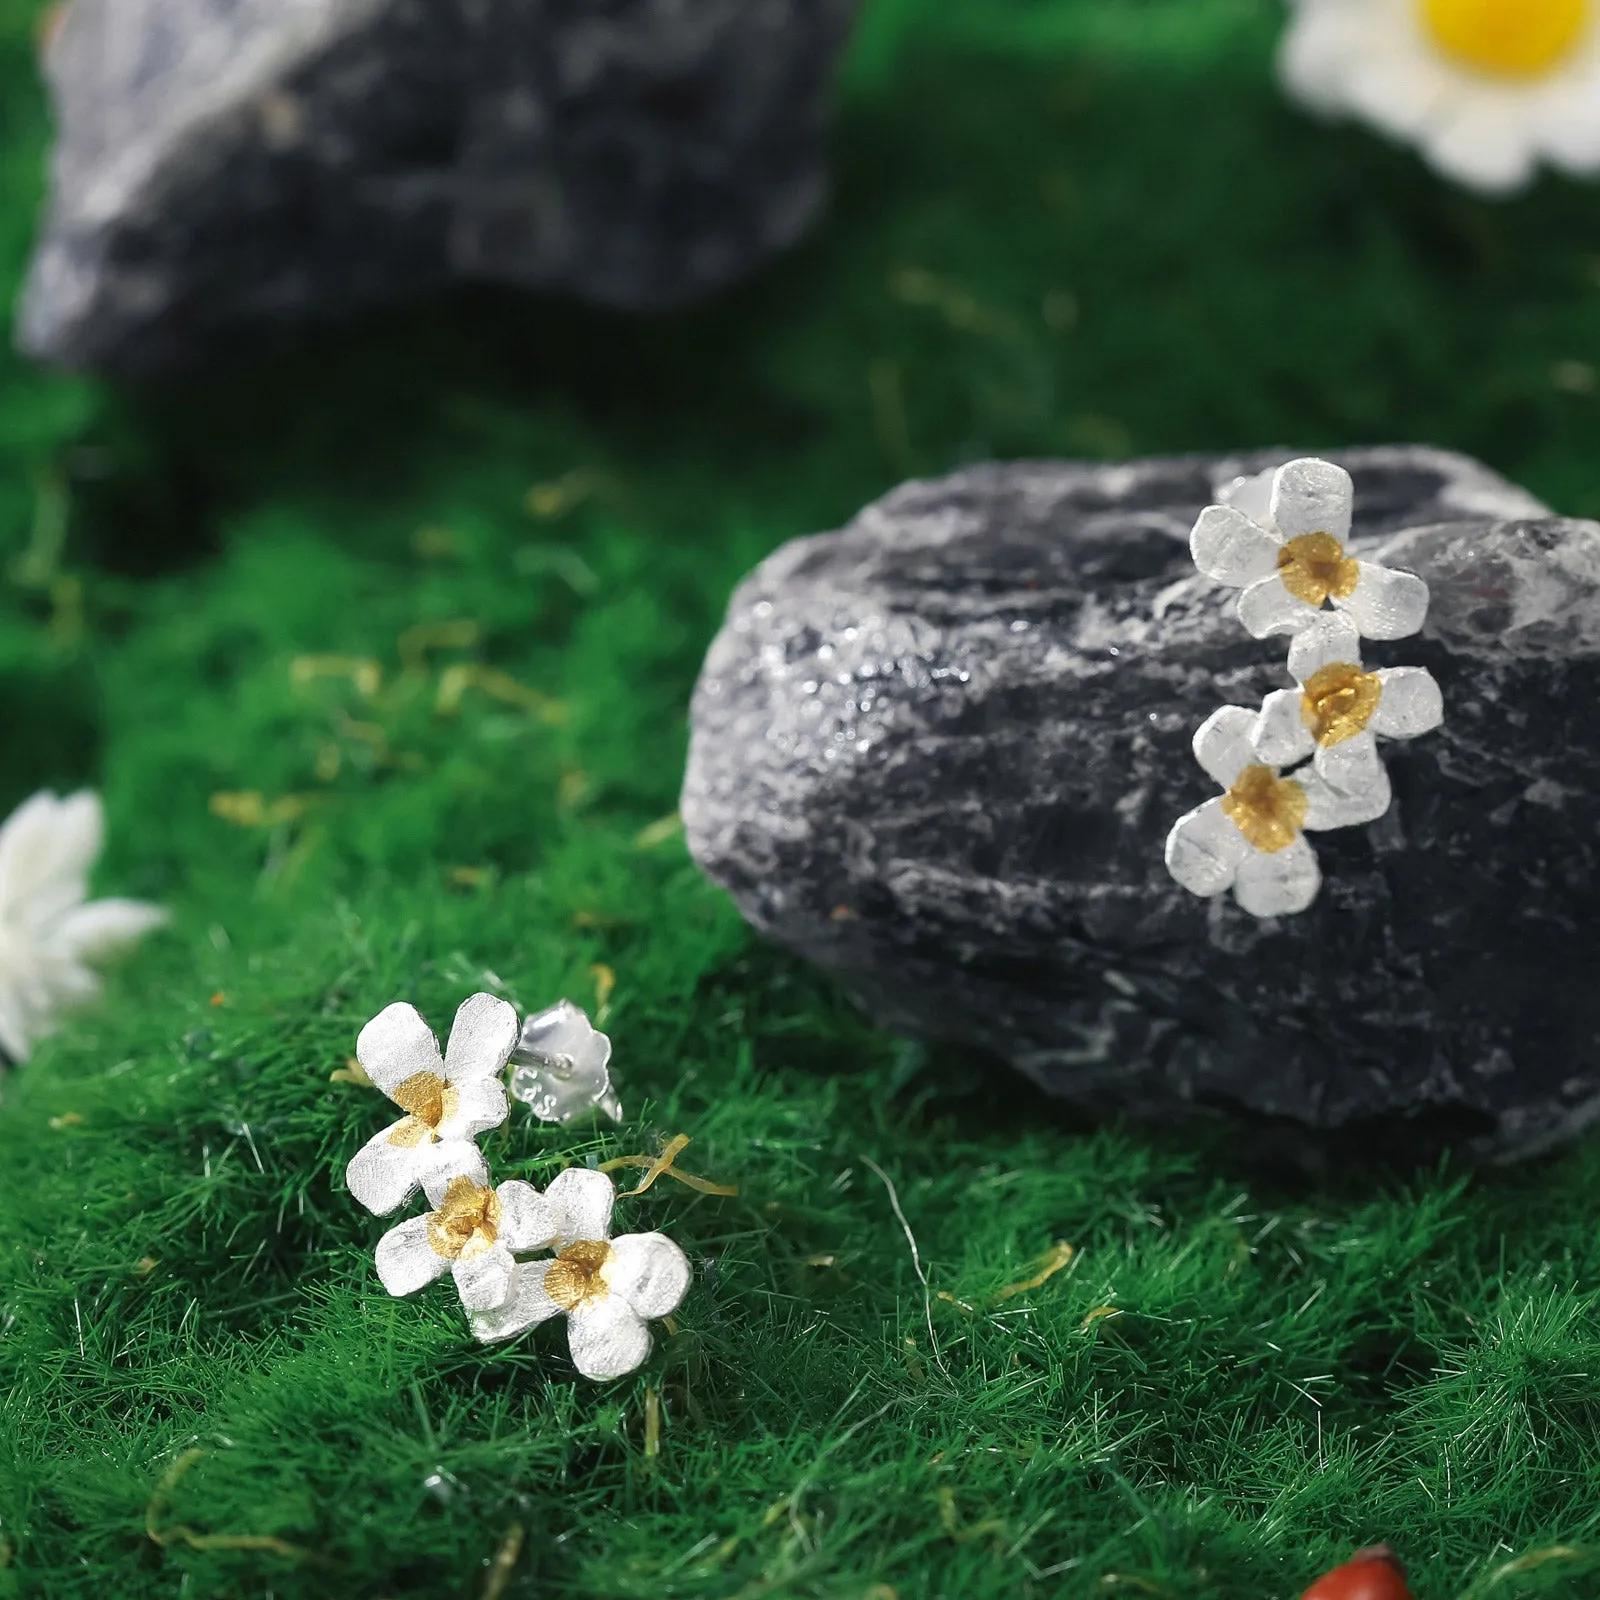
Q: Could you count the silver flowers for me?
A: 6